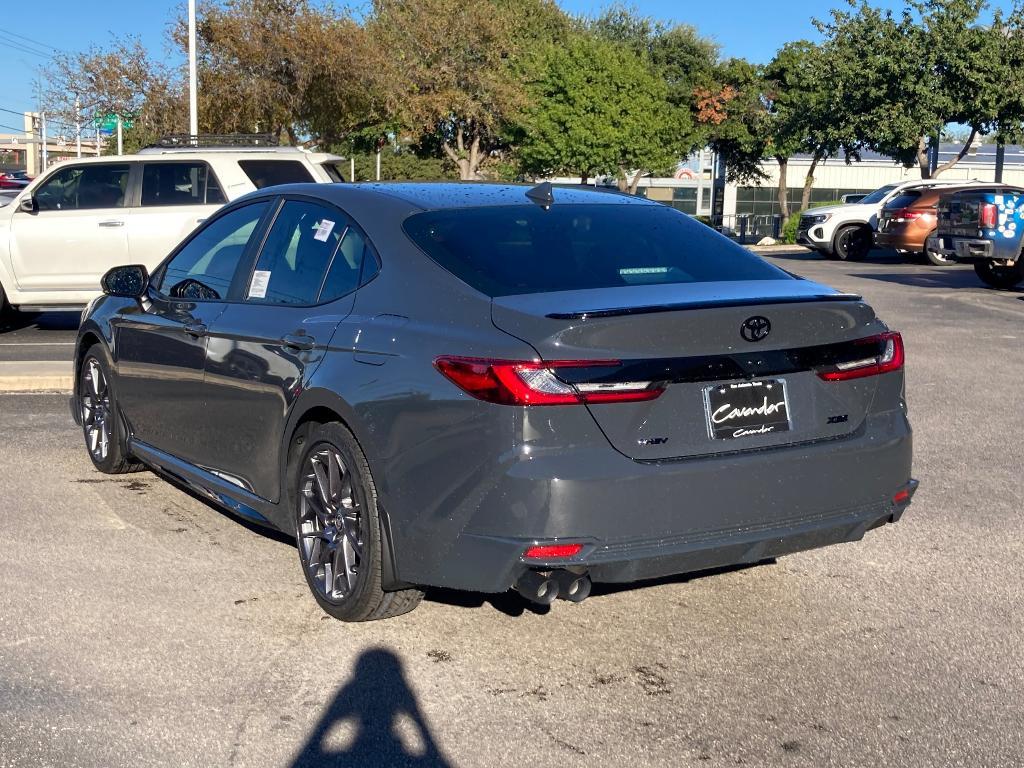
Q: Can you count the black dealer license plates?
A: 1